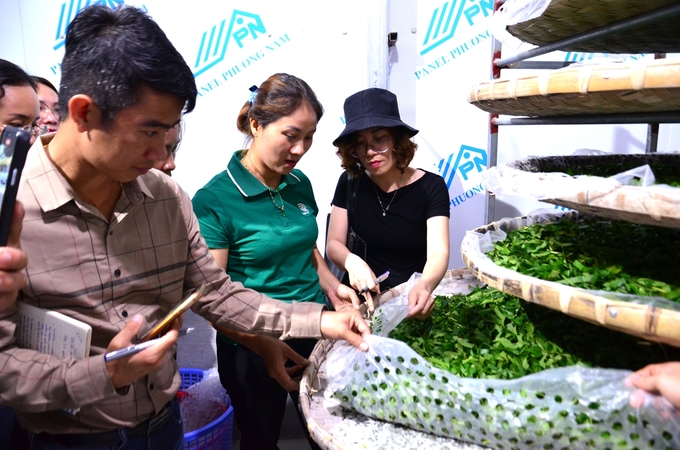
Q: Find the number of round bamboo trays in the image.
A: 5